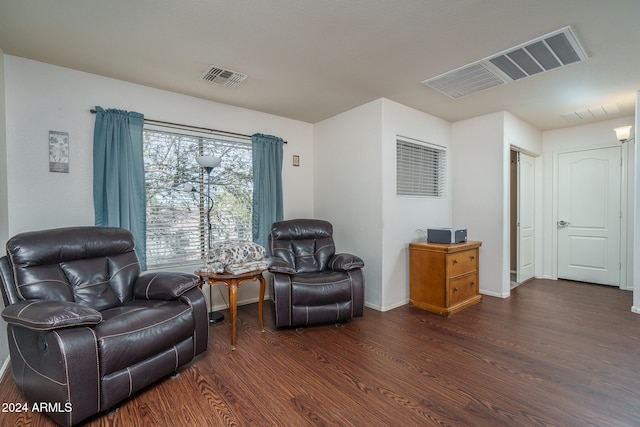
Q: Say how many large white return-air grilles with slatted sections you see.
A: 1